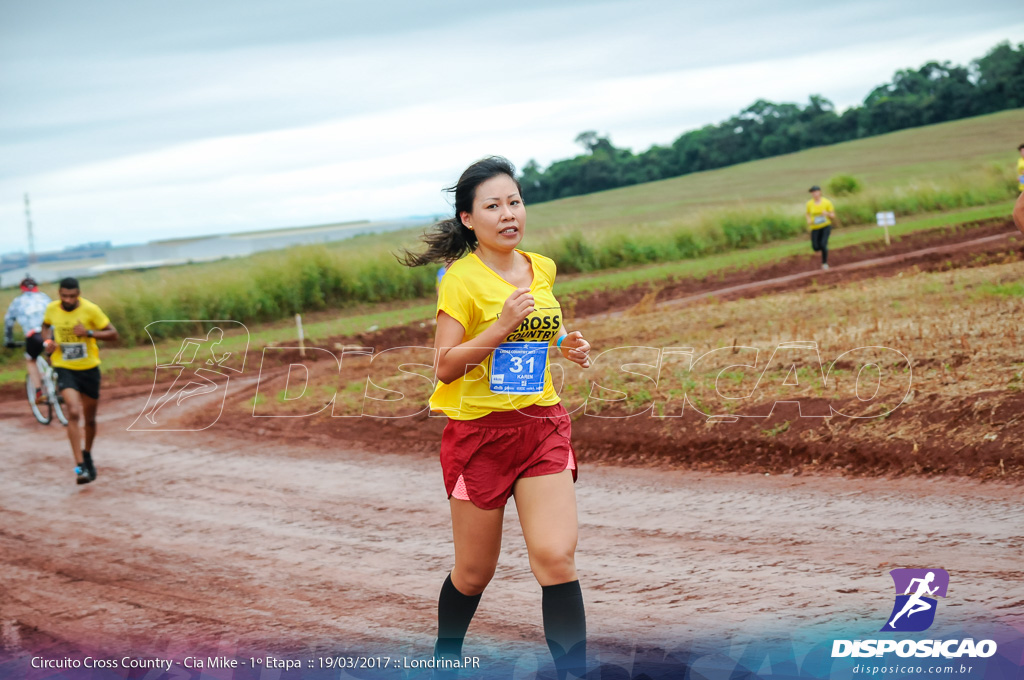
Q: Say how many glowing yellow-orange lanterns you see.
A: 0